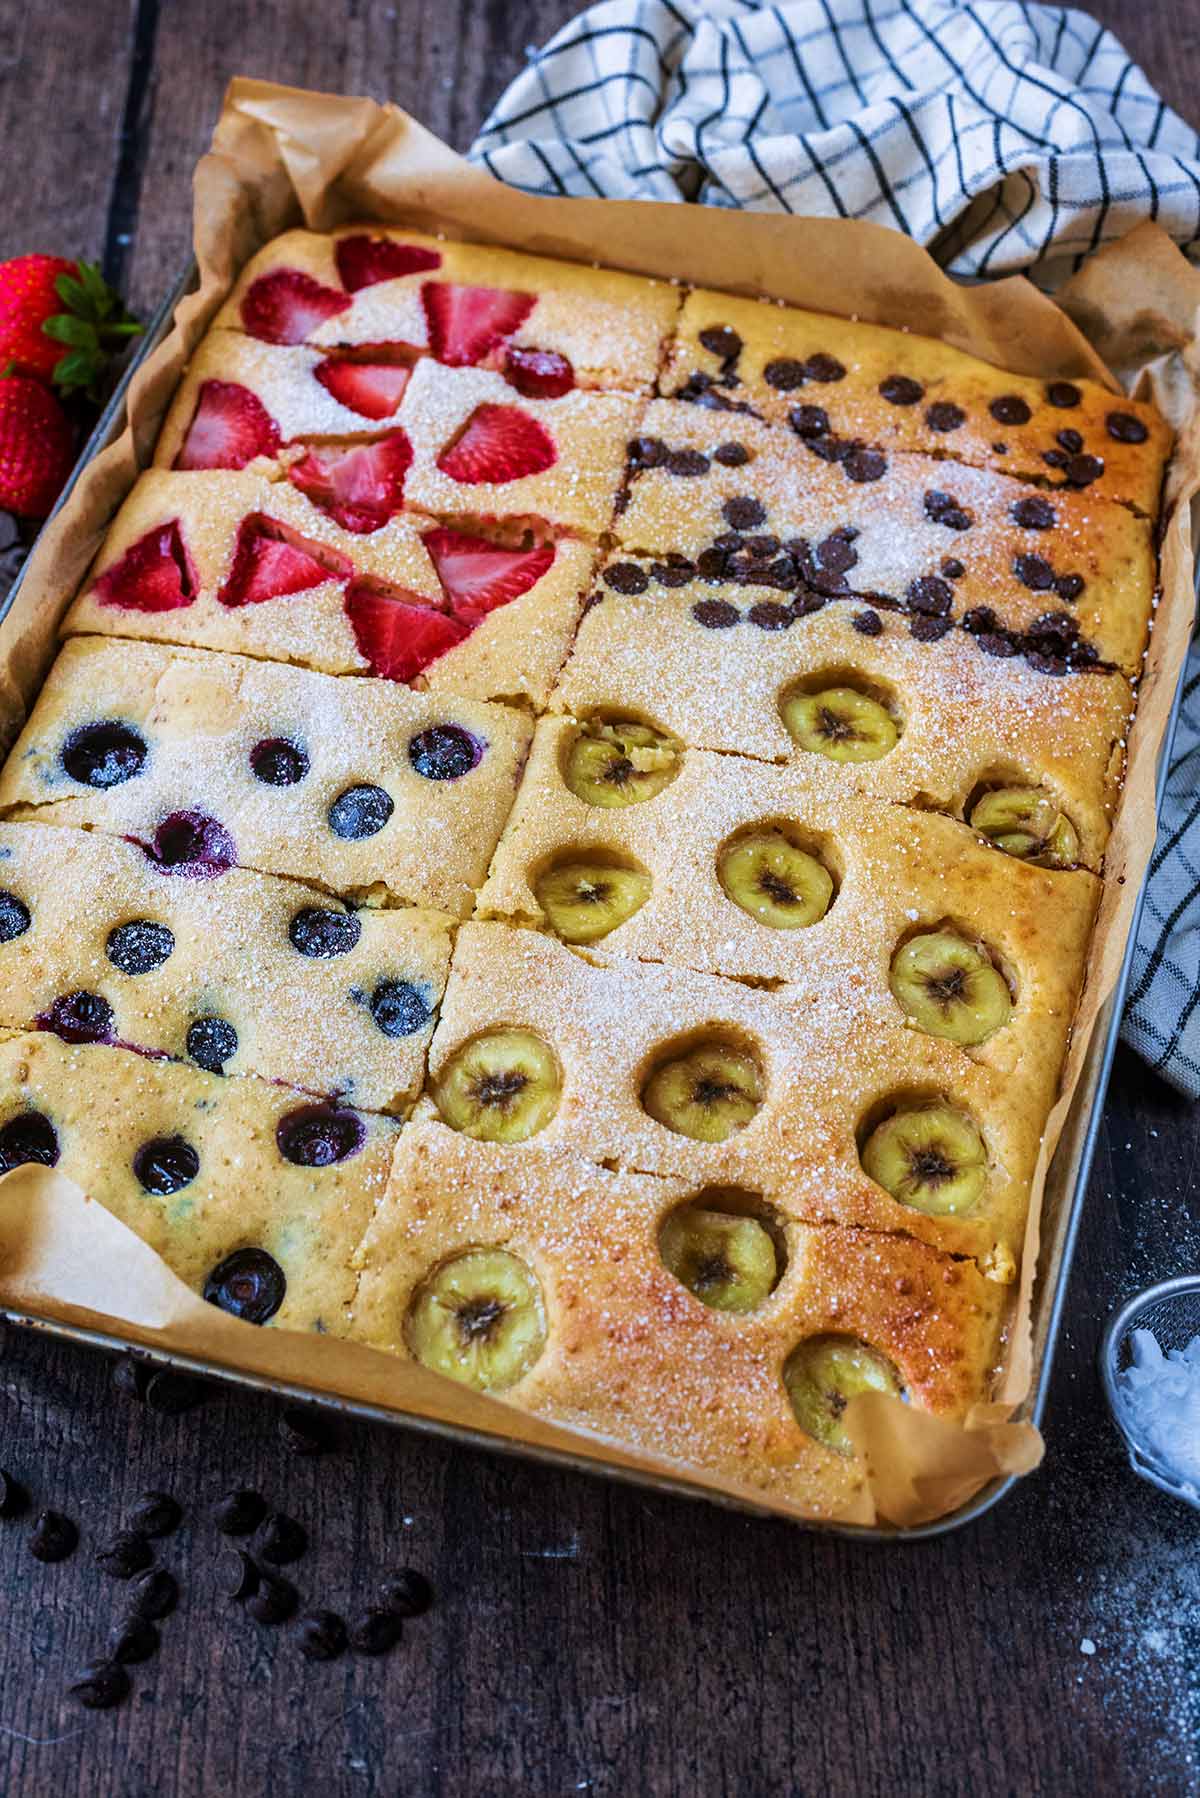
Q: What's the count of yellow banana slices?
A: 12